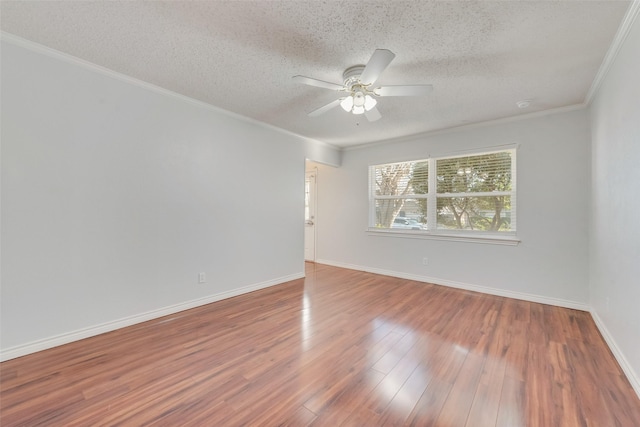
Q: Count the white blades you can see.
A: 5